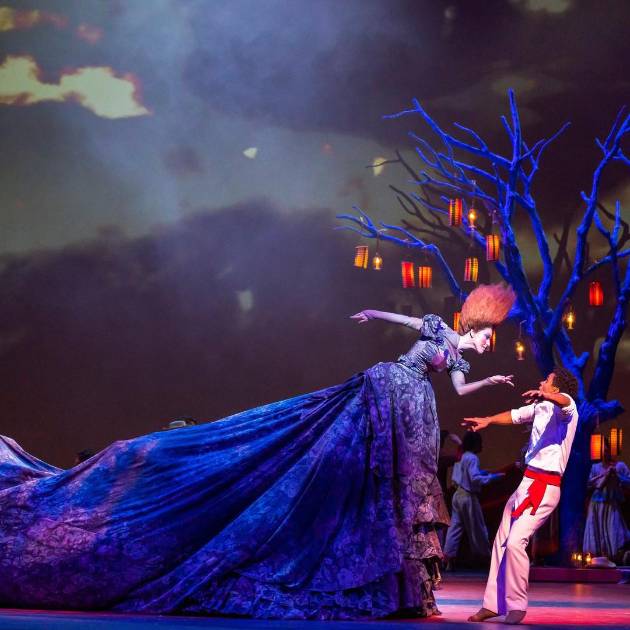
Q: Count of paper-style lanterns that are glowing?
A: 11